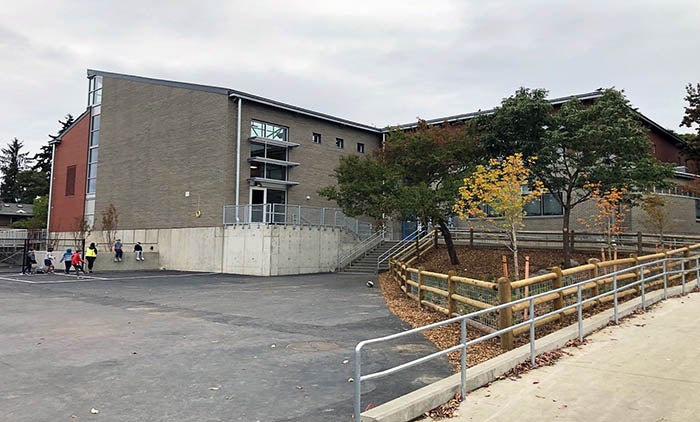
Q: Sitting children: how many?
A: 2